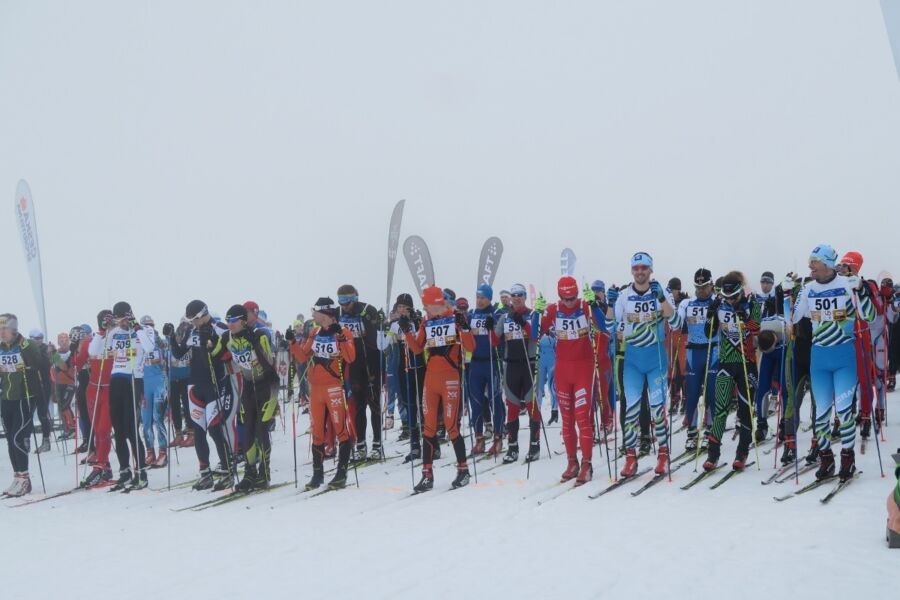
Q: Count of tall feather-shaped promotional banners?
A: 5